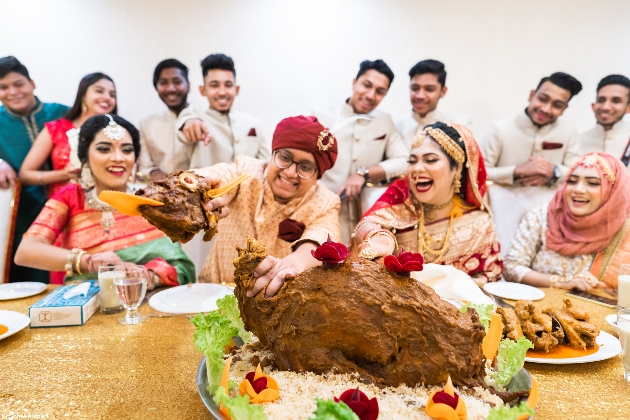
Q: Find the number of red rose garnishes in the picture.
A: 3